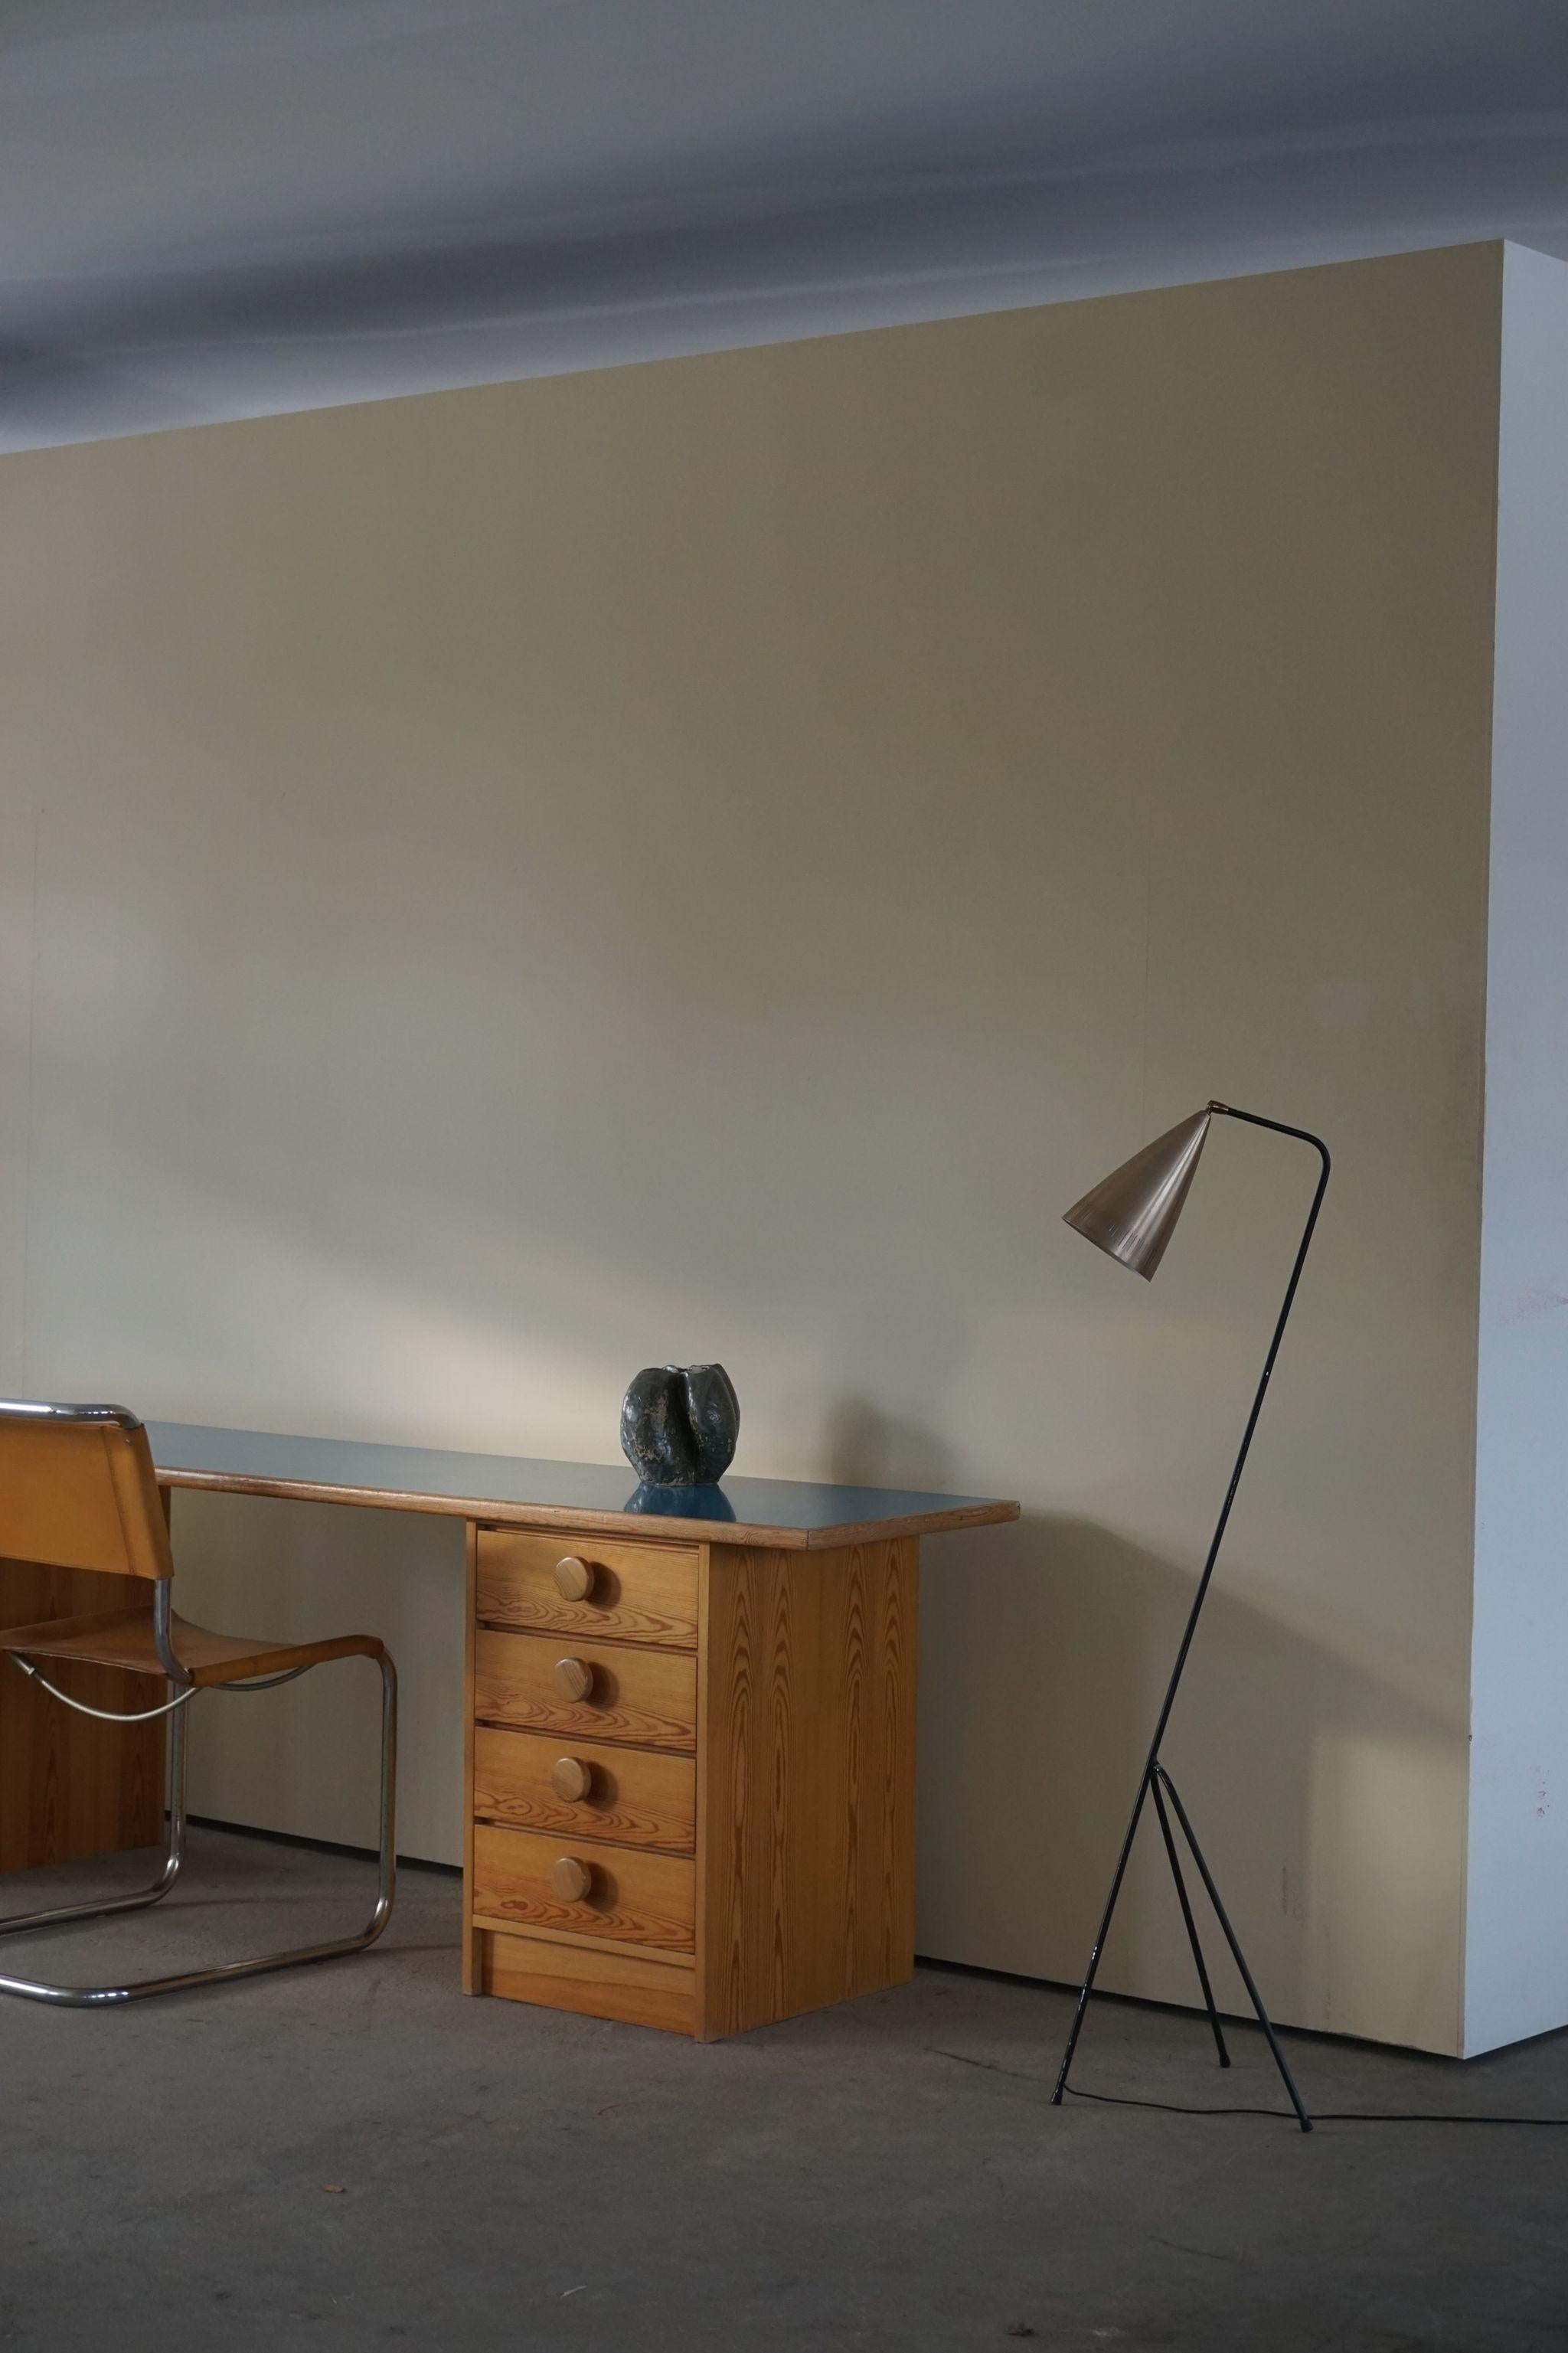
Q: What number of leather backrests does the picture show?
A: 1